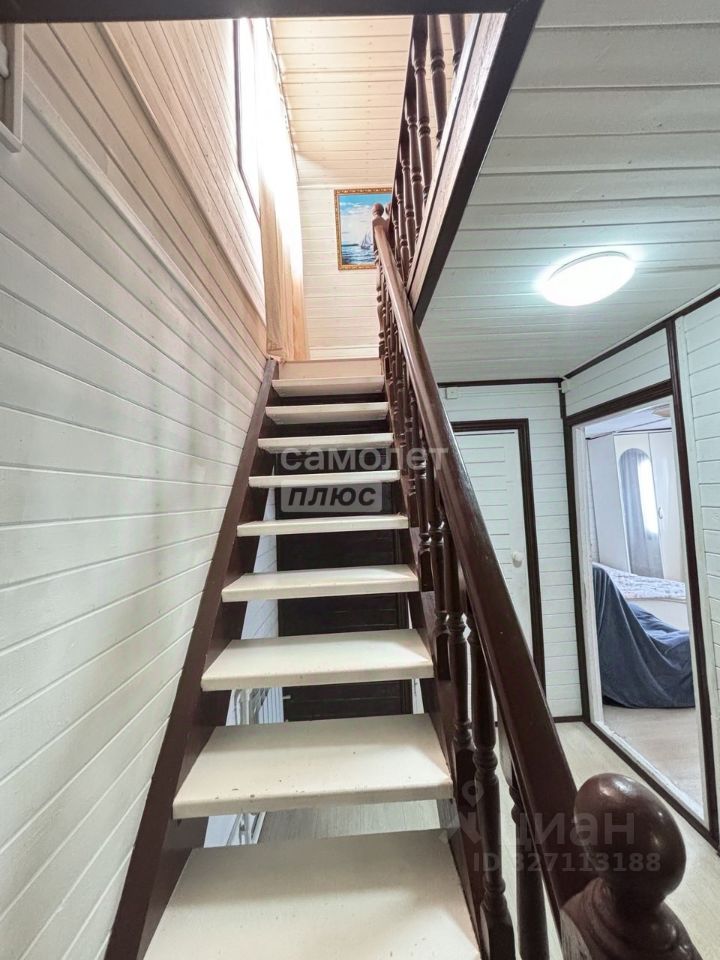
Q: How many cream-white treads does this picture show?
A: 9